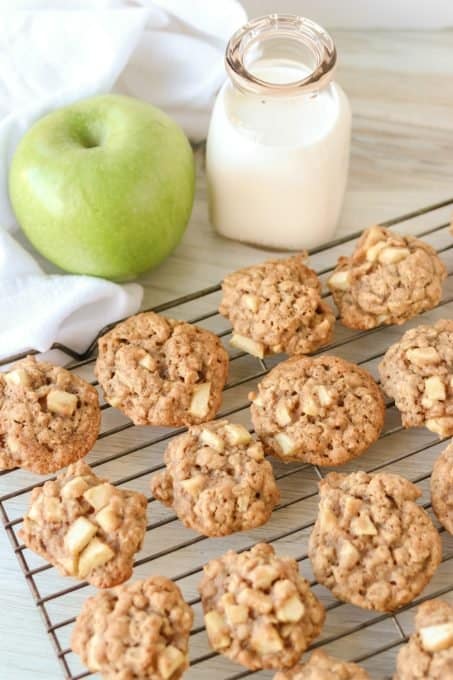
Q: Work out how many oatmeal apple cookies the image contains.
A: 14